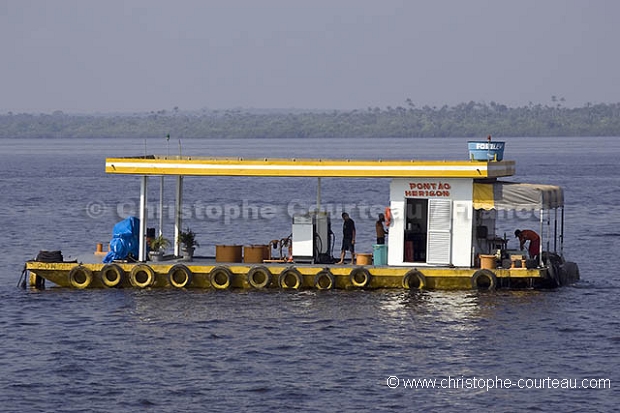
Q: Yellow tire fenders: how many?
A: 11